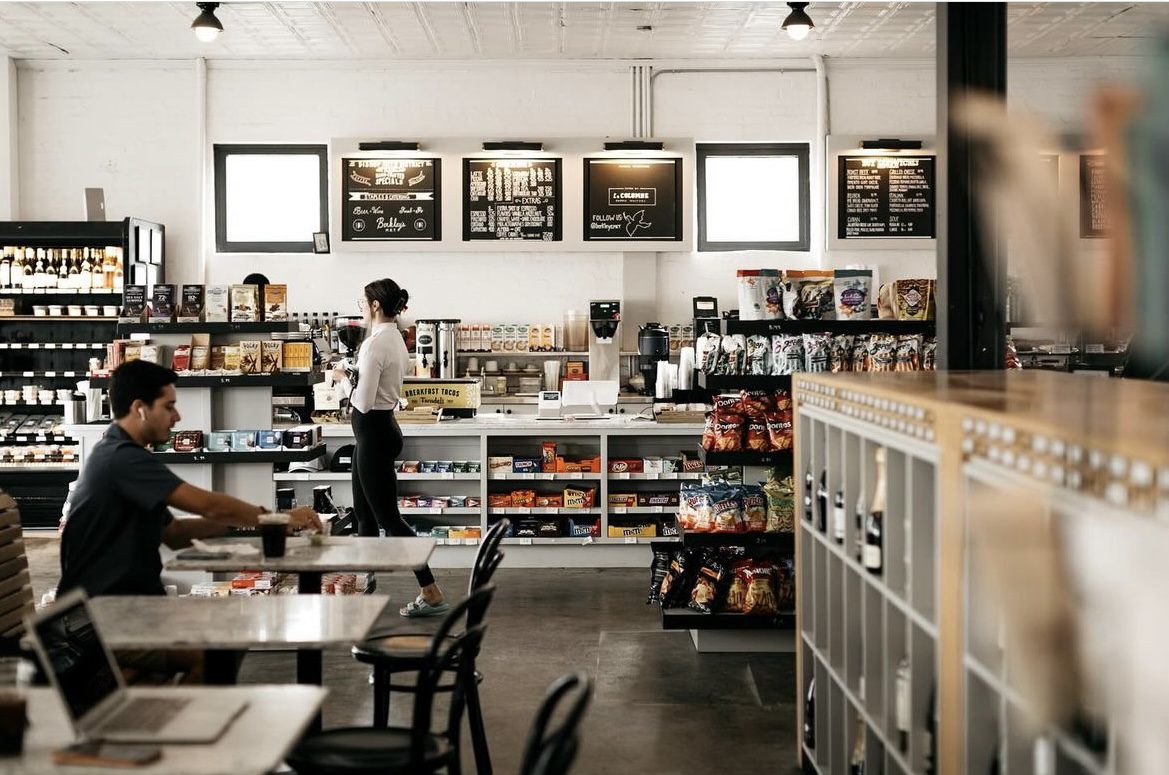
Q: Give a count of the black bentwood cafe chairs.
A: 3